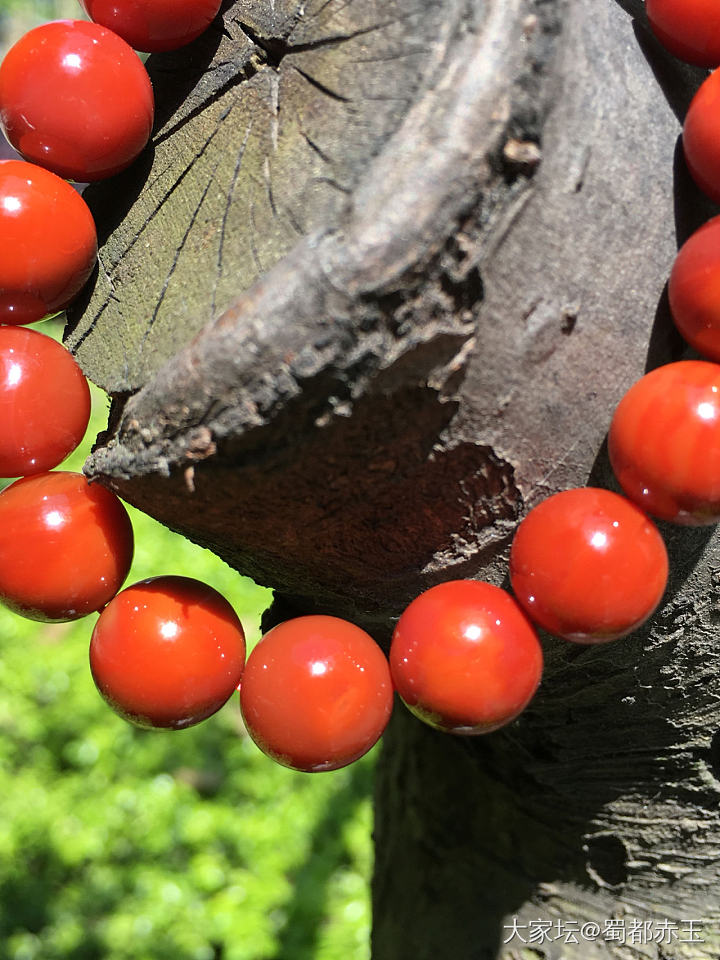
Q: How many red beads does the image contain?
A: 13